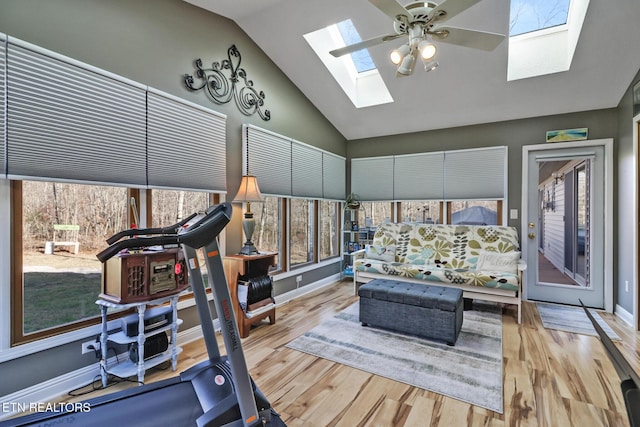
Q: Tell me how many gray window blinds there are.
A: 9